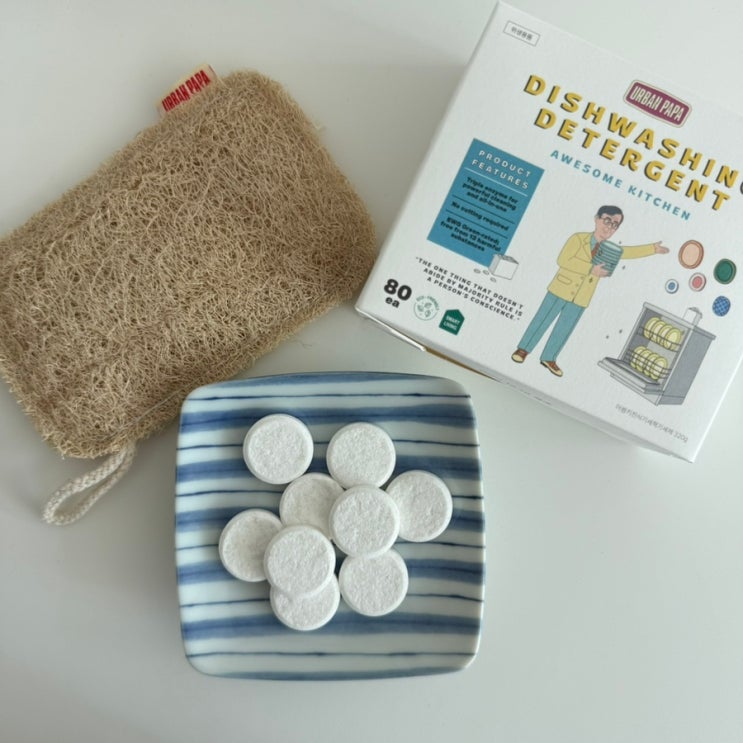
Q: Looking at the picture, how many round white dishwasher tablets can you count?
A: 9